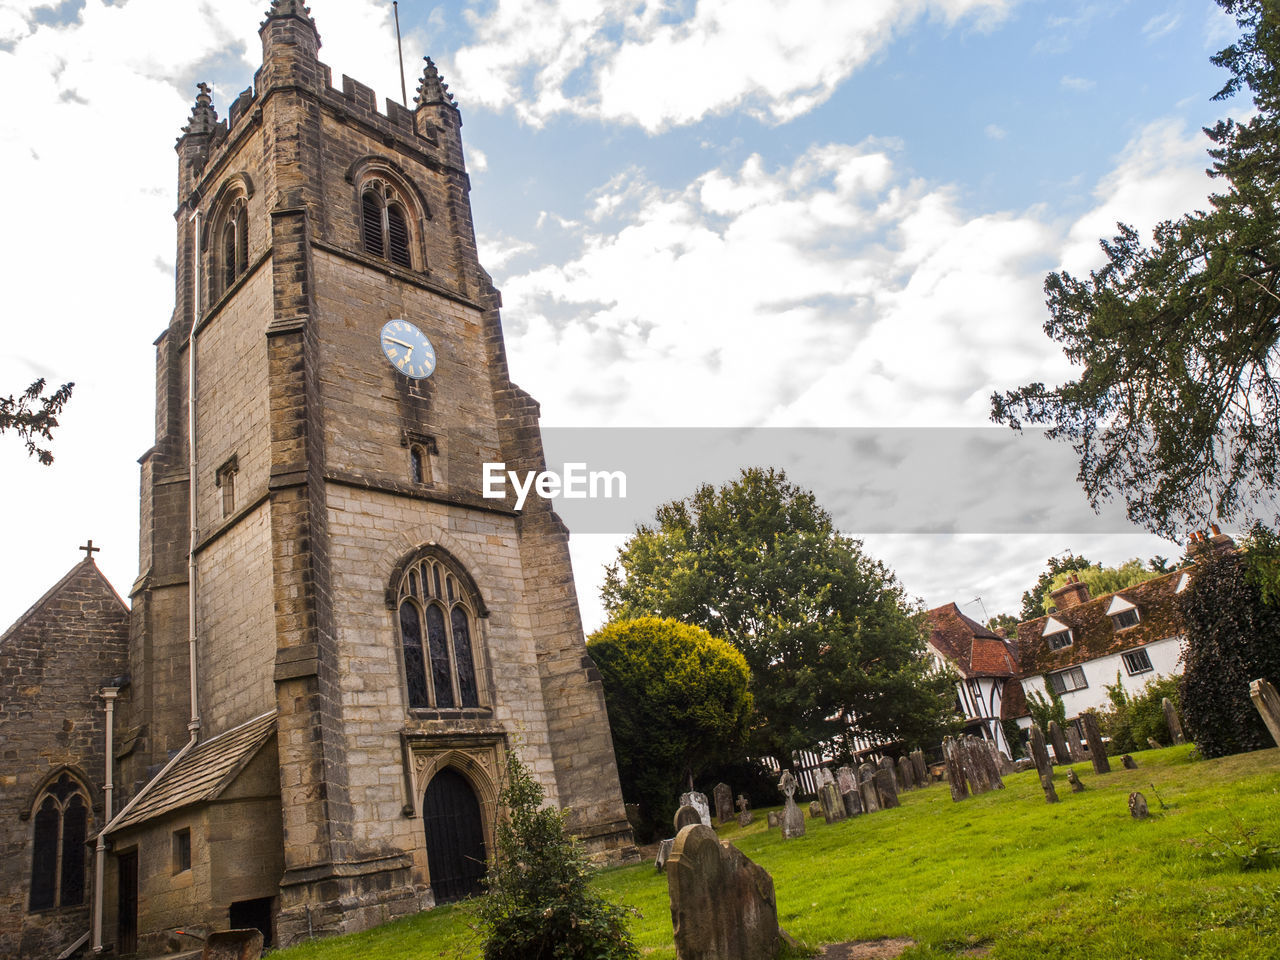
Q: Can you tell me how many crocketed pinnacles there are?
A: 3